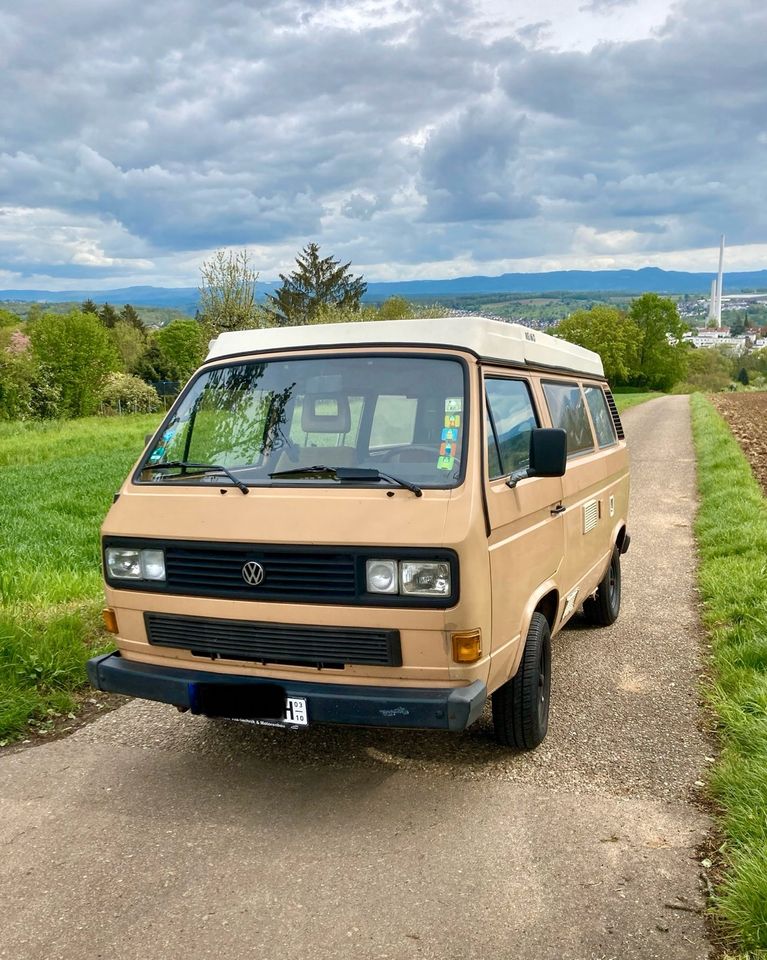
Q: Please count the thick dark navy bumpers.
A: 1